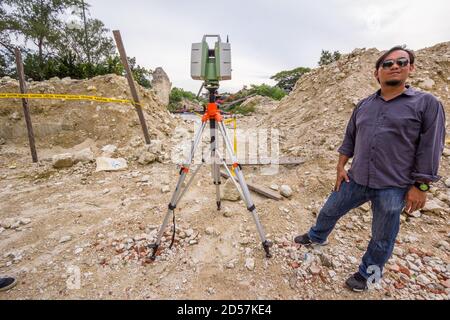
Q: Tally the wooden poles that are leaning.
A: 2